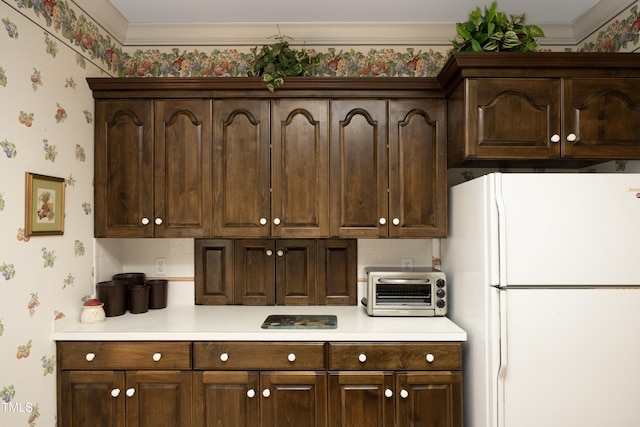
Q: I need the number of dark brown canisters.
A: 4